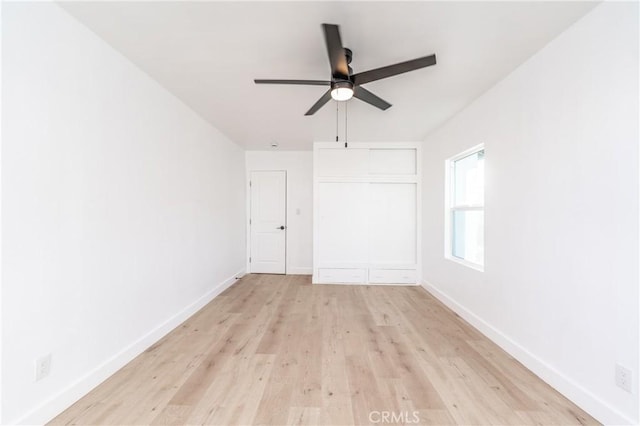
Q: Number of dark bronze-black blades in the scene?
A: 5